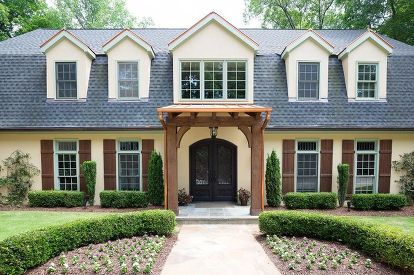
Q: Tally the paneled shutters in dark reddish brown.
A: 8